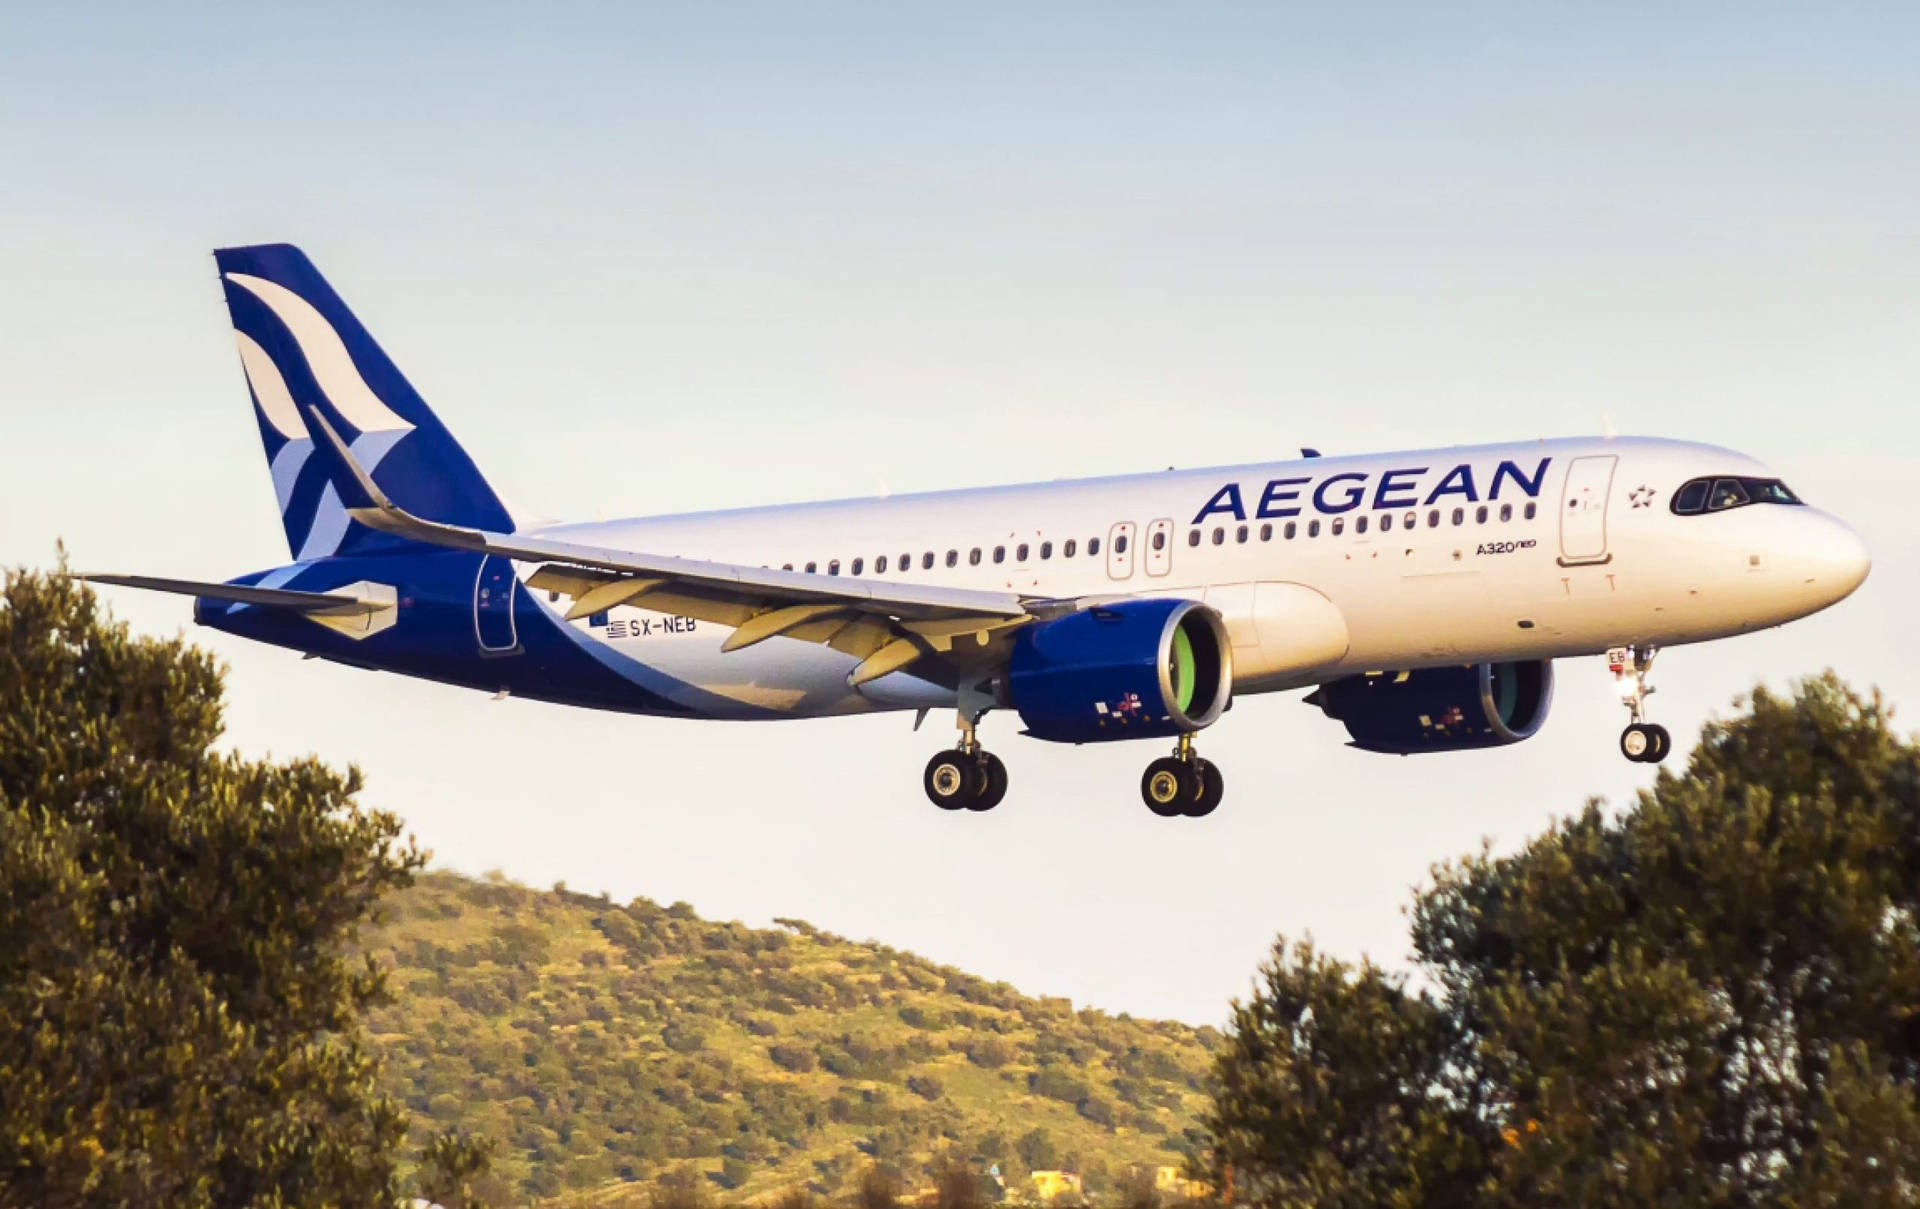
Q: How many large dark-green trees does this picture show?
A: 2